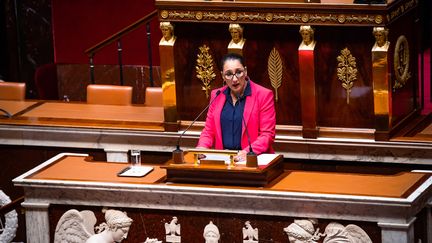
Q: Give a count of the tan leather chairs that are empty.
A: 3